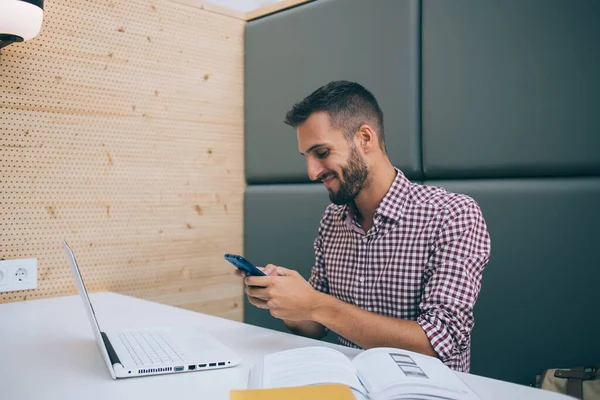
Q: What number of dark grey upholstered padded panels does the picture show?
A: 4